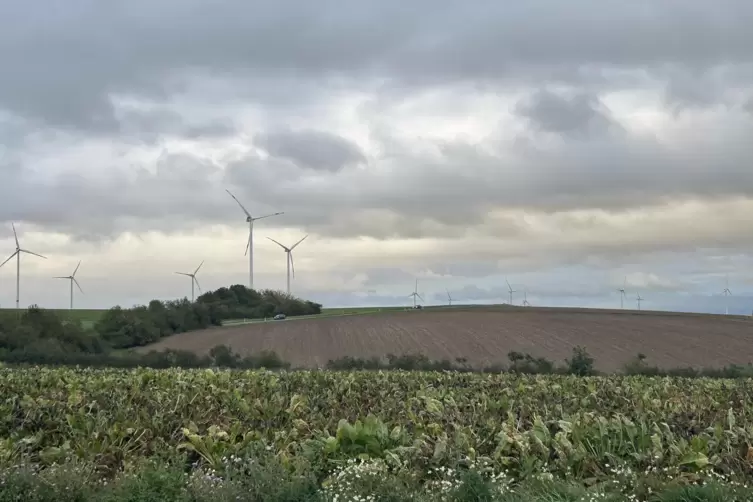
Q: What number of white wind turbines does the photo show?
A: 12